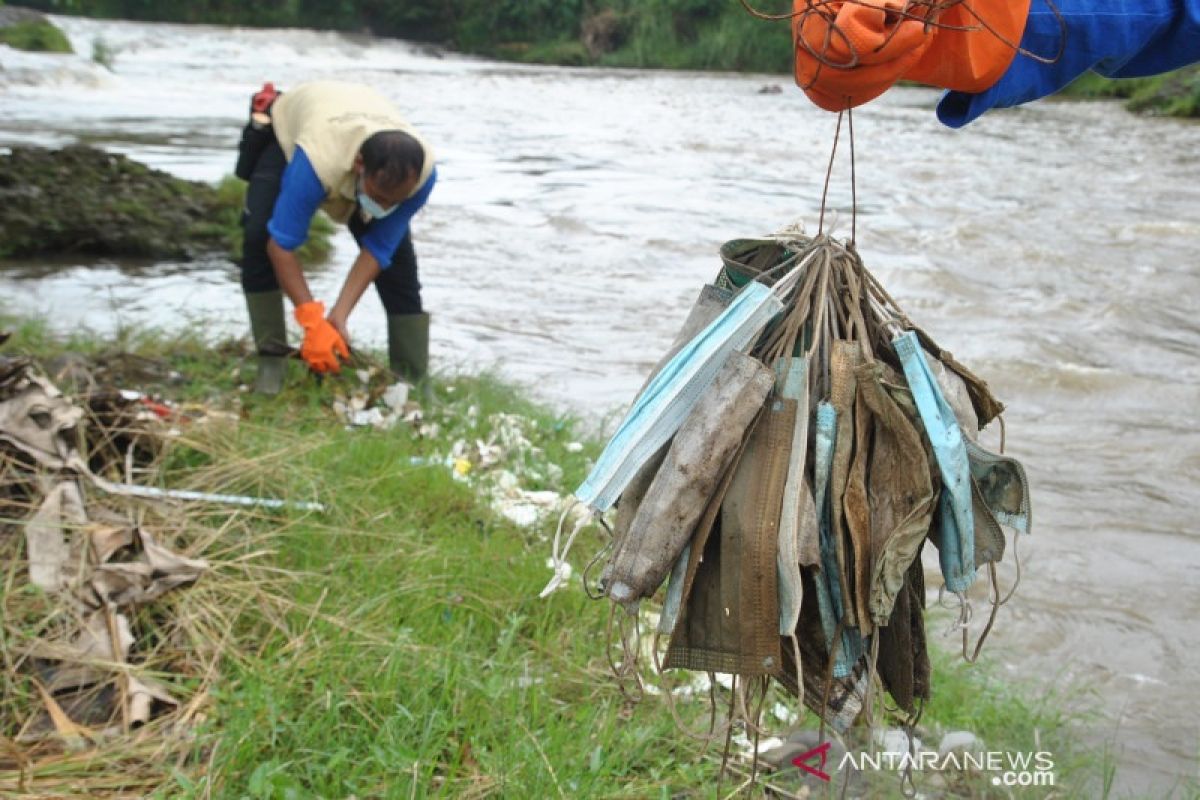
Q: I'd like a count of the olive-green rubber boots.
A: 2